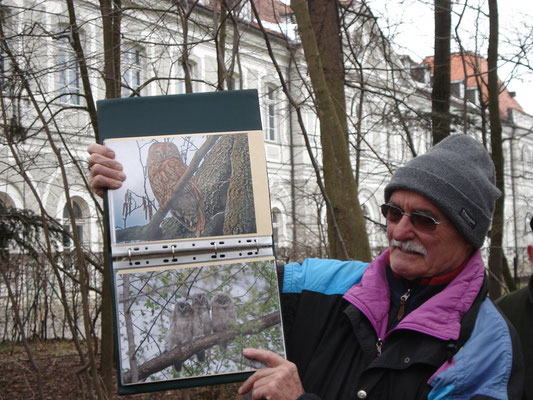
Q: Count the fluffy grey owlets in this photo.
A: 3